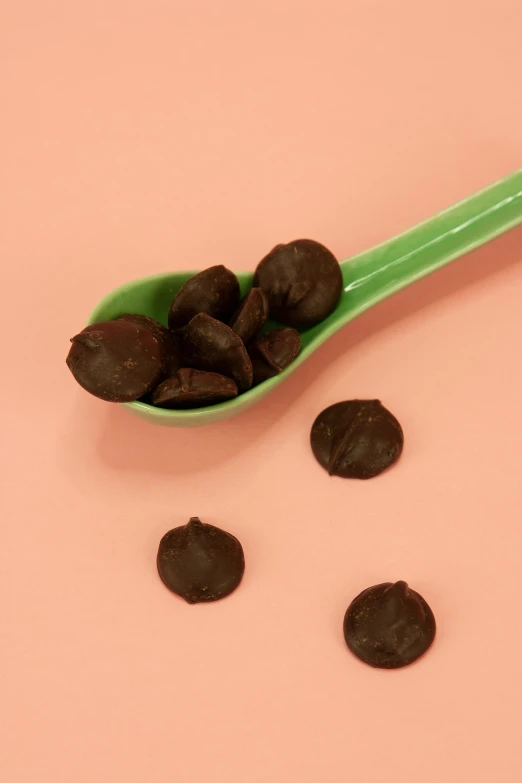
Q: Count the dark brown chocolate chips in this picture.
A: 11